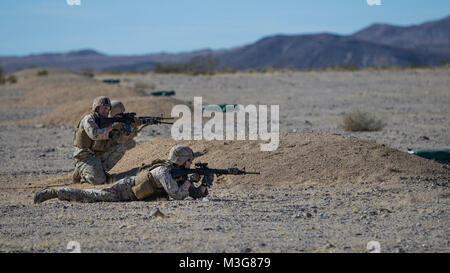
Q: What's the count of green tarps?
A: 4